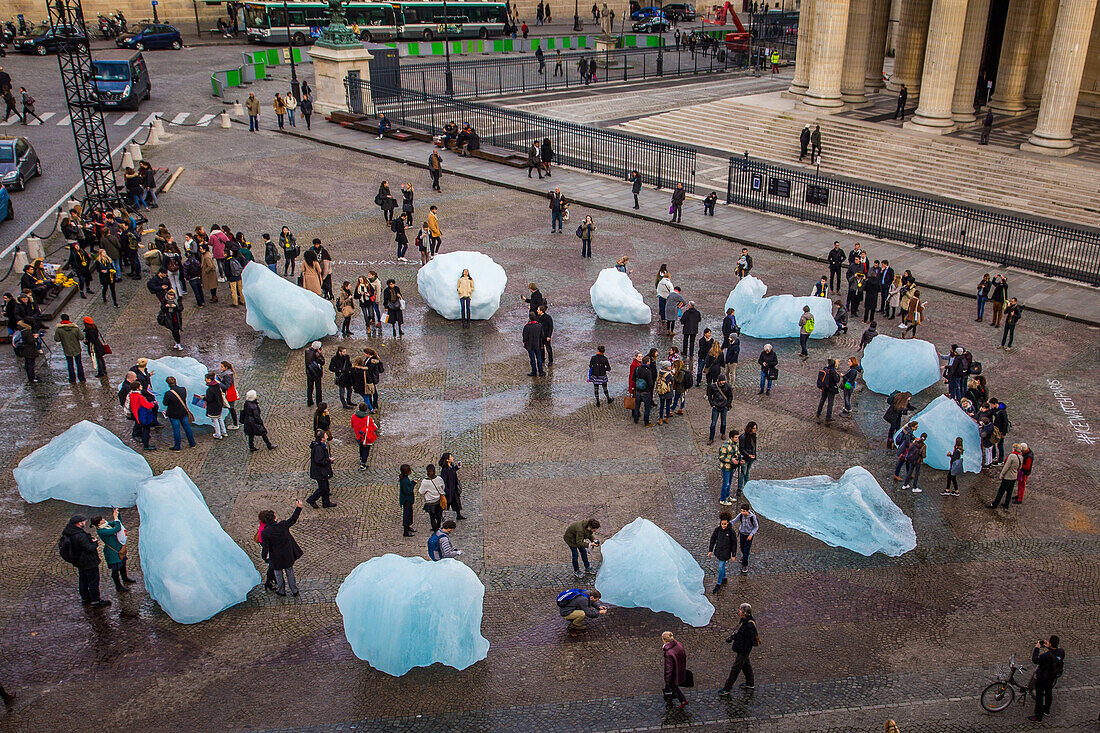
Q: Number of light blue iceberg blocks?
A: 12